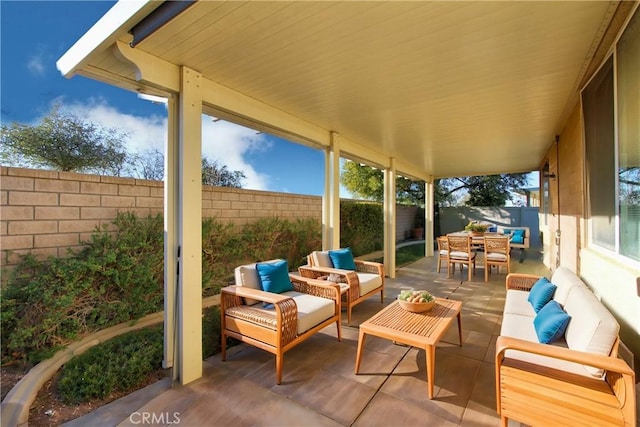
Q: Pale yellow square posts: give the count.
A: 4